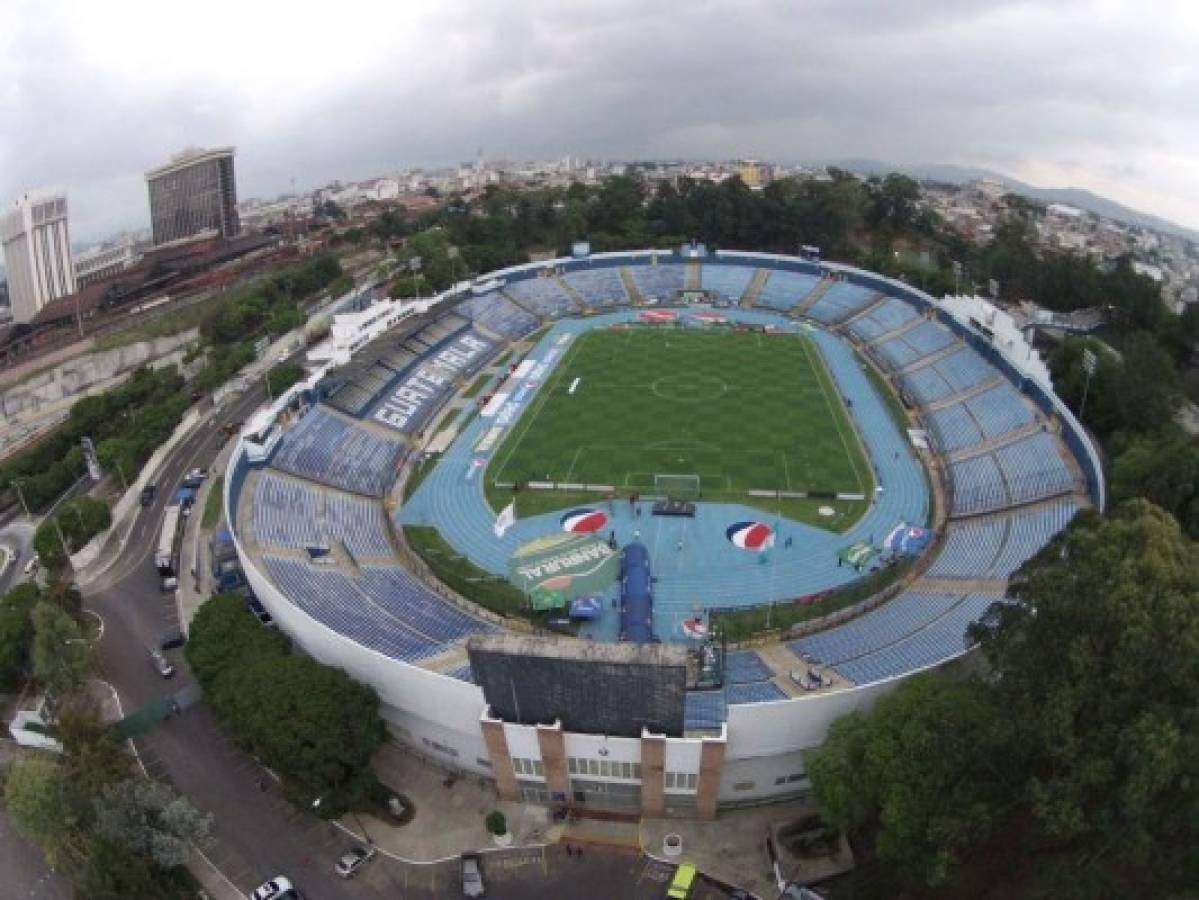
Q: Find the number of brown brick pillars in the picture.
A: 4